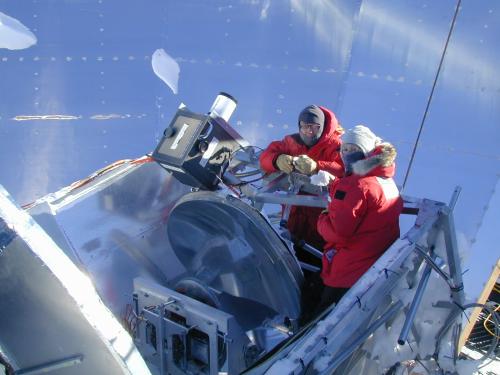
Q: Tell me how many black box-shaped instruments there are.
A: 1